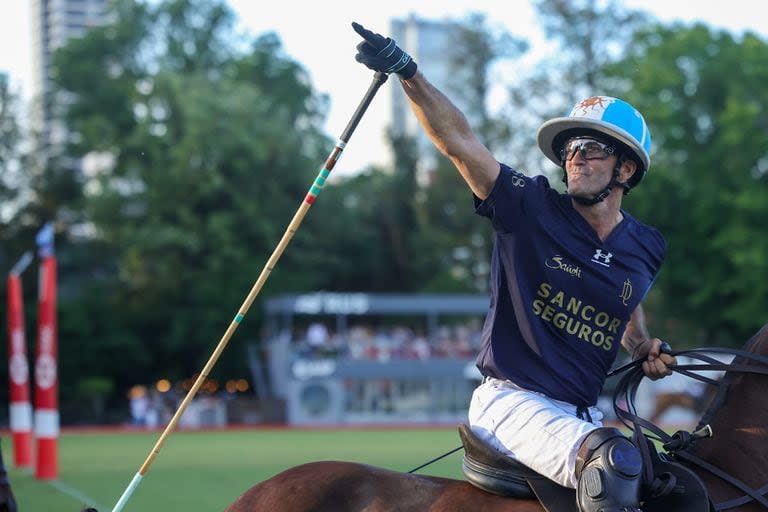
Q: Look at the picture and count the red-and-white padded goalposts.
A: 2